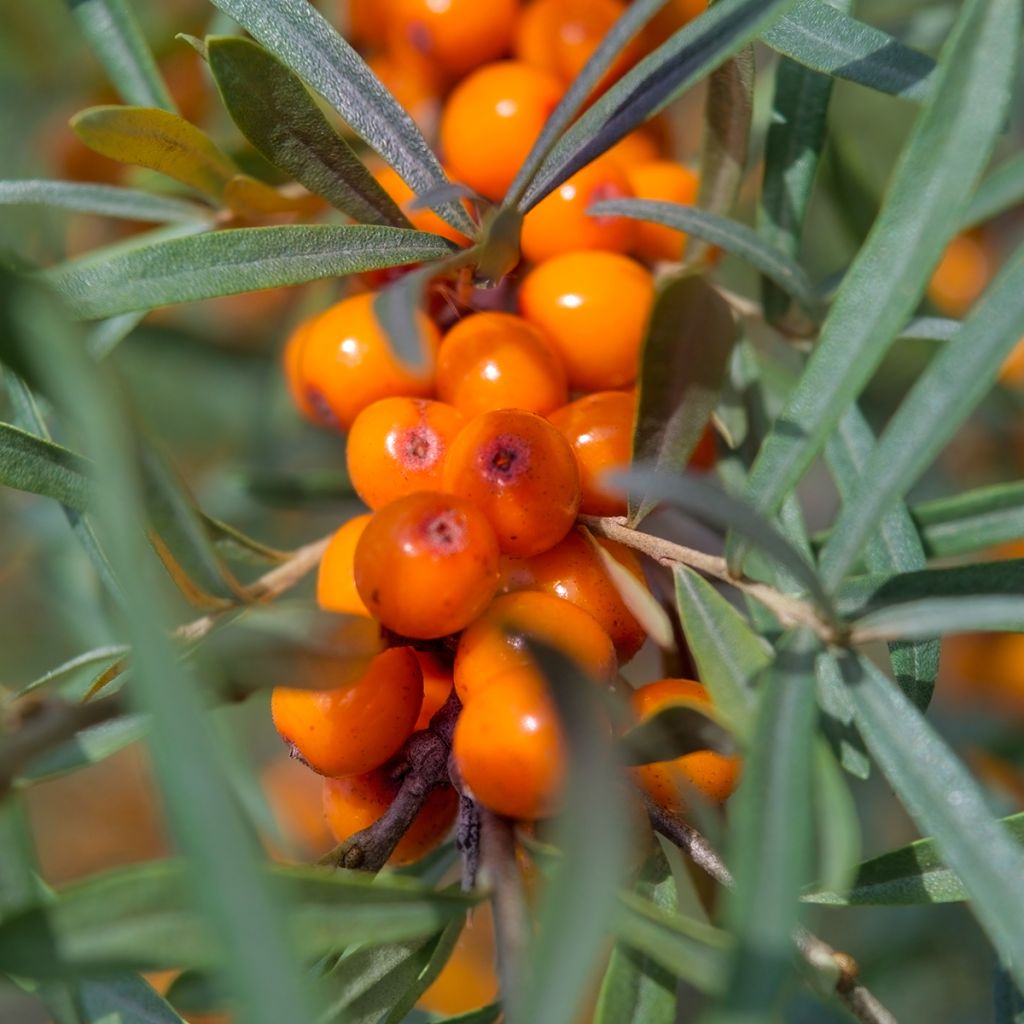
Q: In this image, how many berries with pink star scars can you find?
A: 3